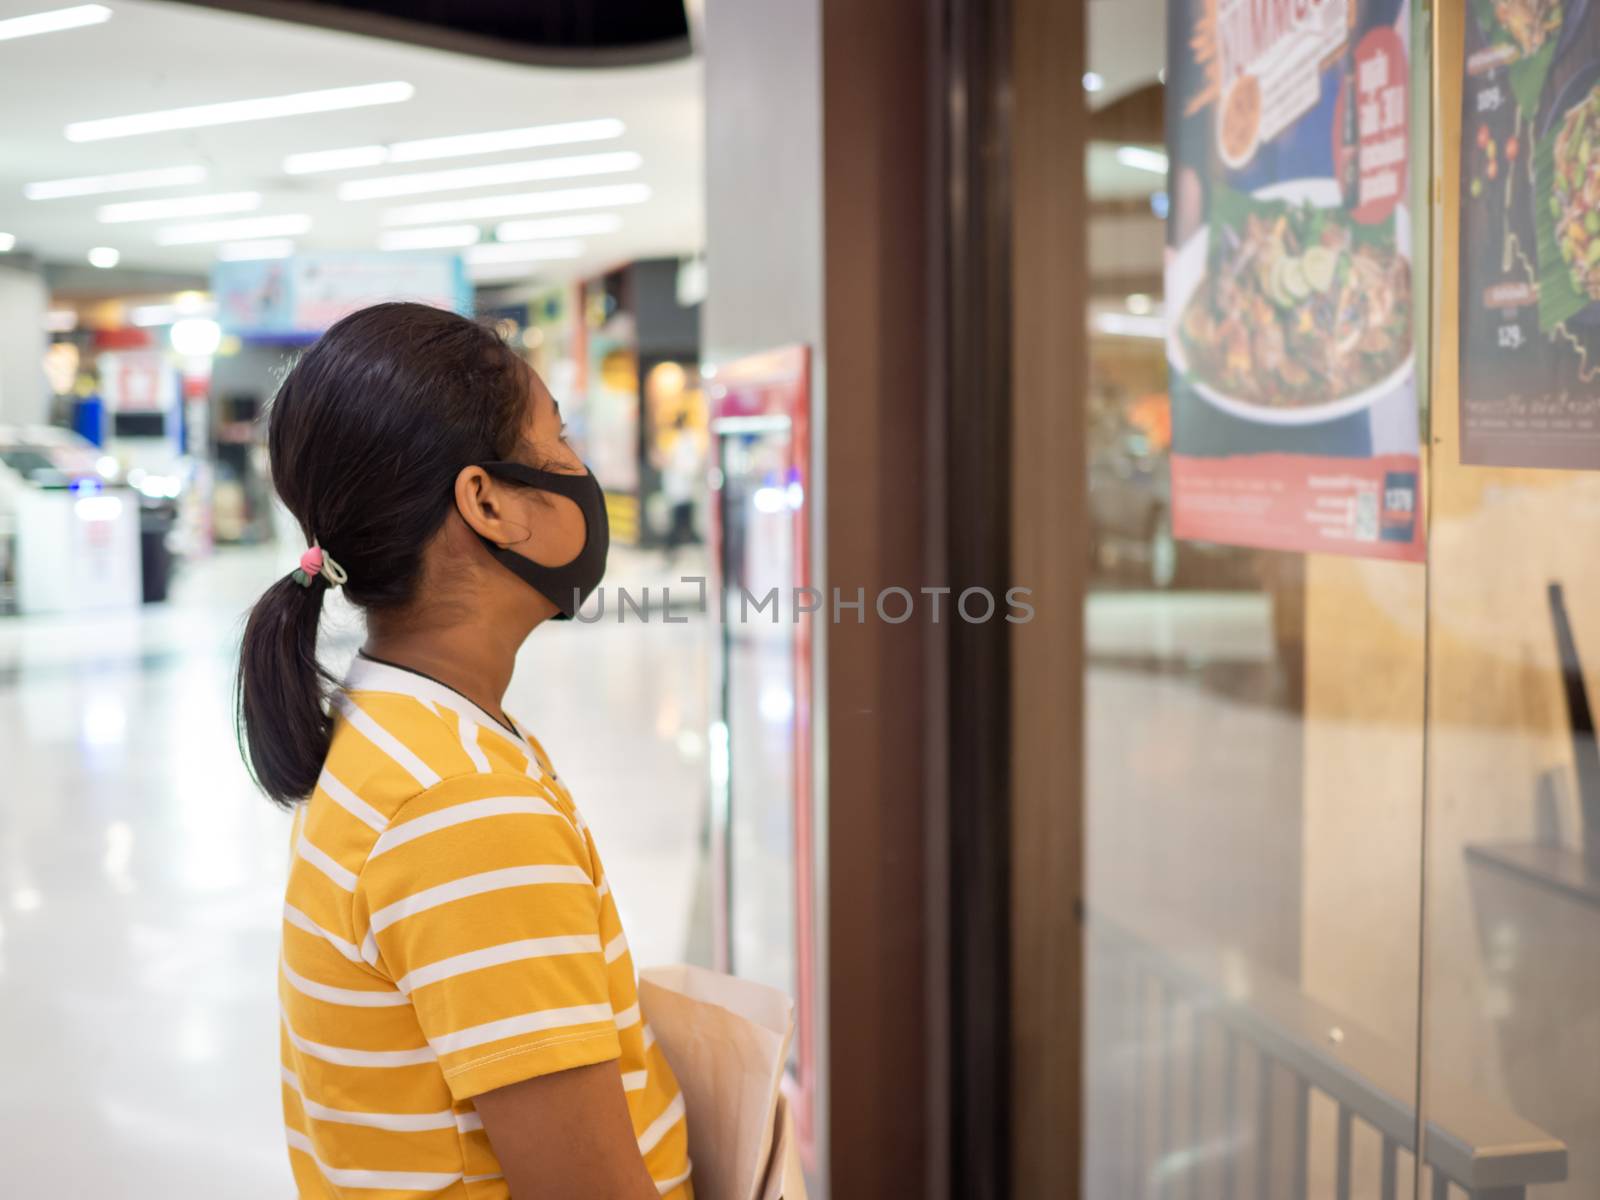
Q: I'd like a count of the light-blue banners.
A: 1